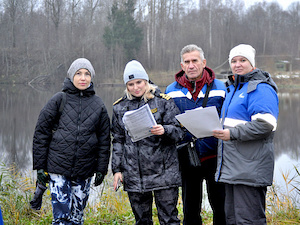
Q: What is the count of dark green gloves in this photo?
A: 2